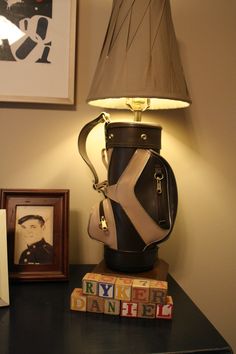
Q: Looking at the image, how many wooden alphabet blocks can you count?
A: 11